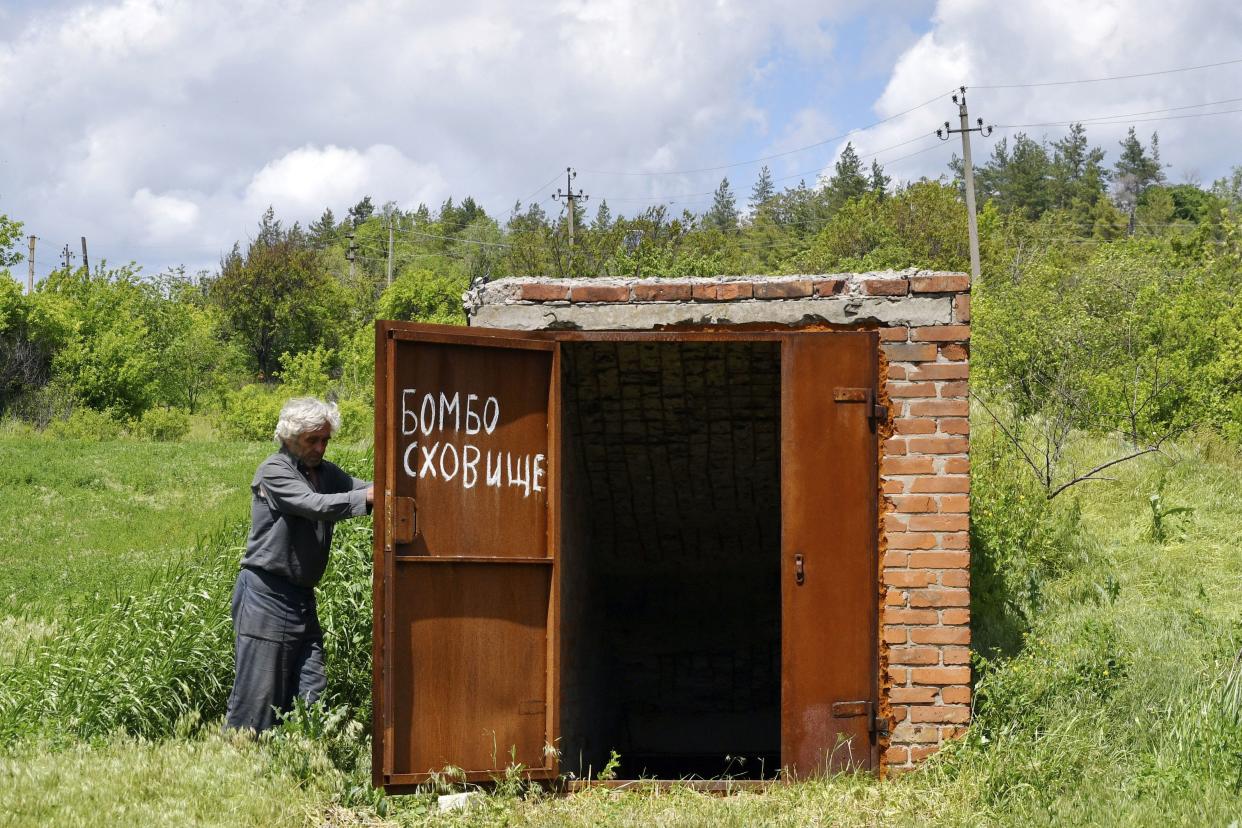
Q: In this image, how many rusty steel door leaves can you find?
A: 2